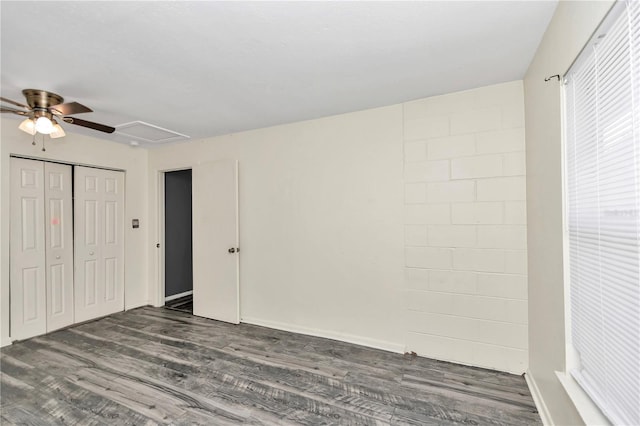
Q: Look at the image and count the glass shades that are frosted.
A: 3